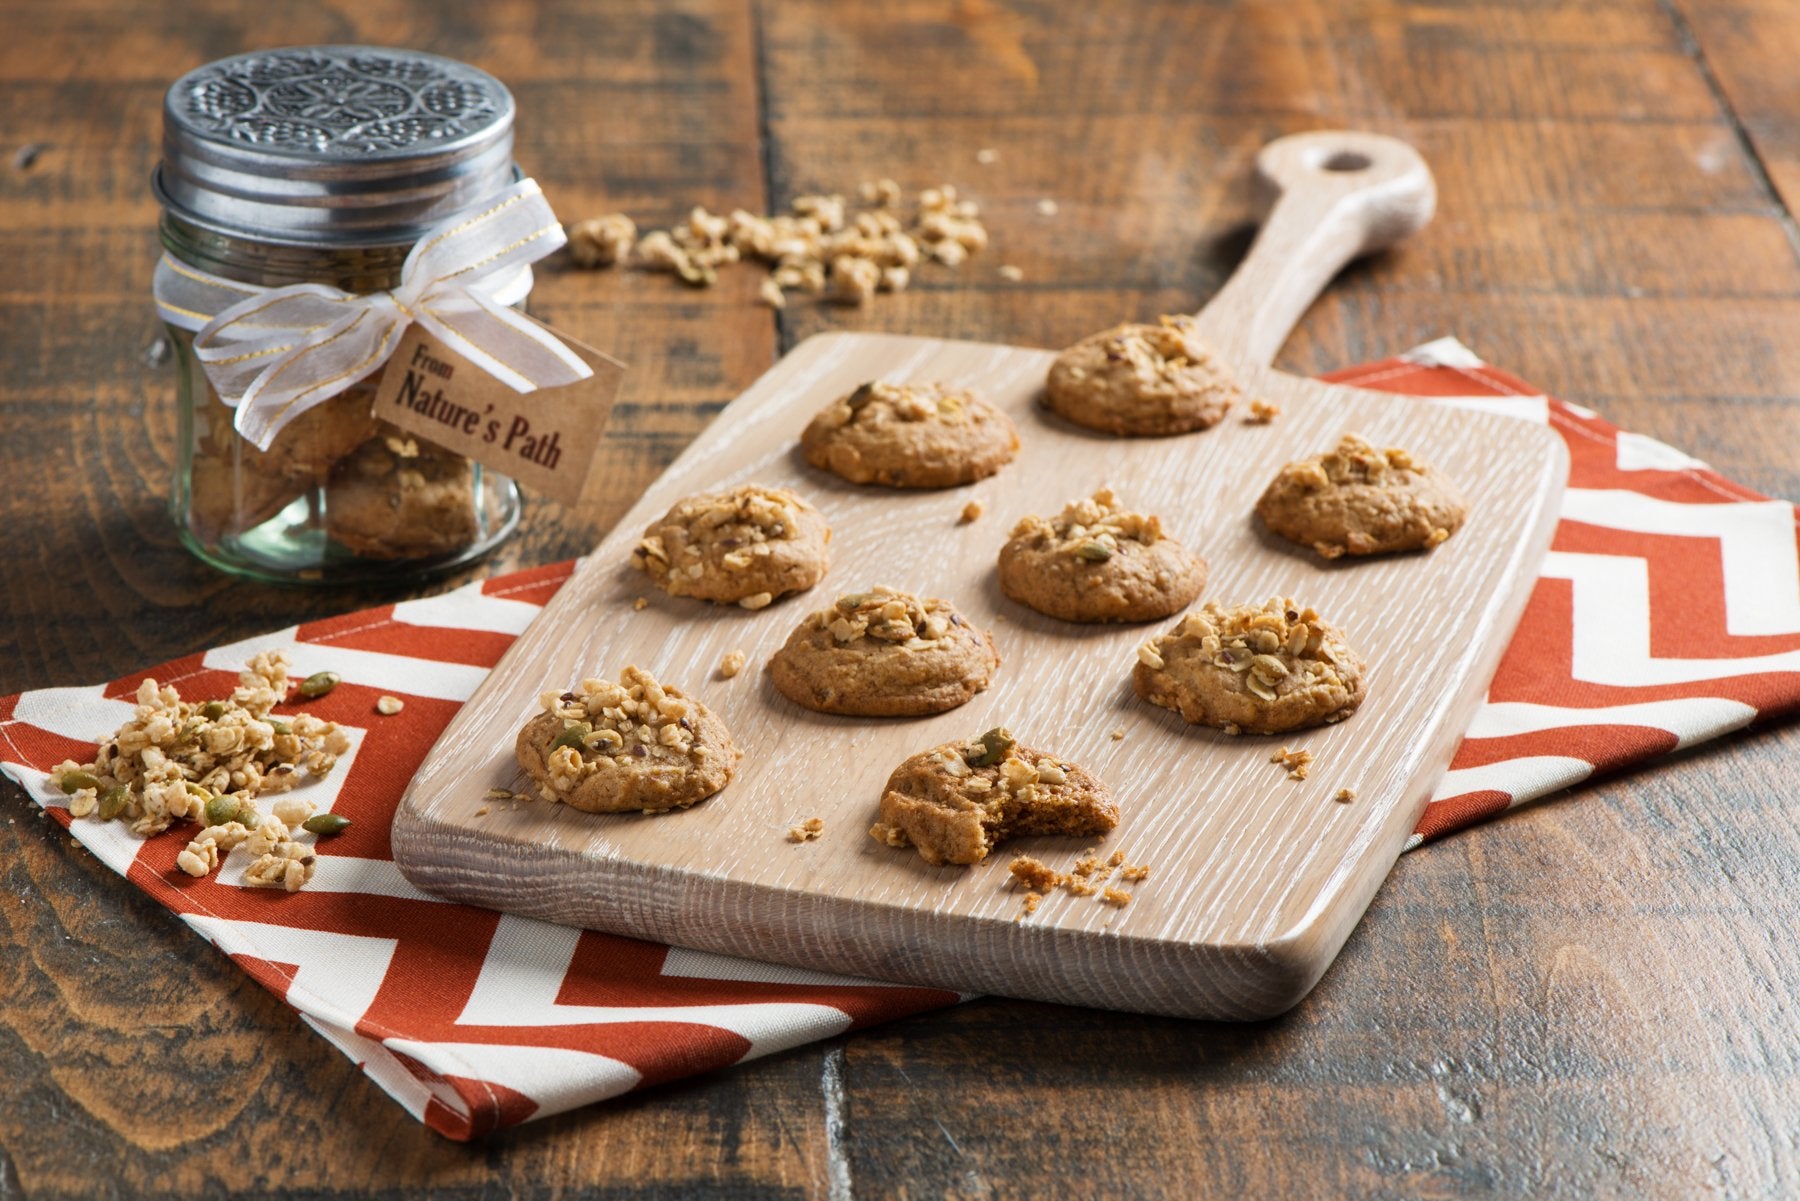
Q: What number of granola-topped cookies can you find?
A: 9